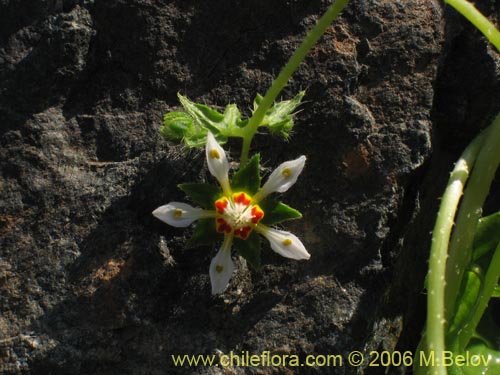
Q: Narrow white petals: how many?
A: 5